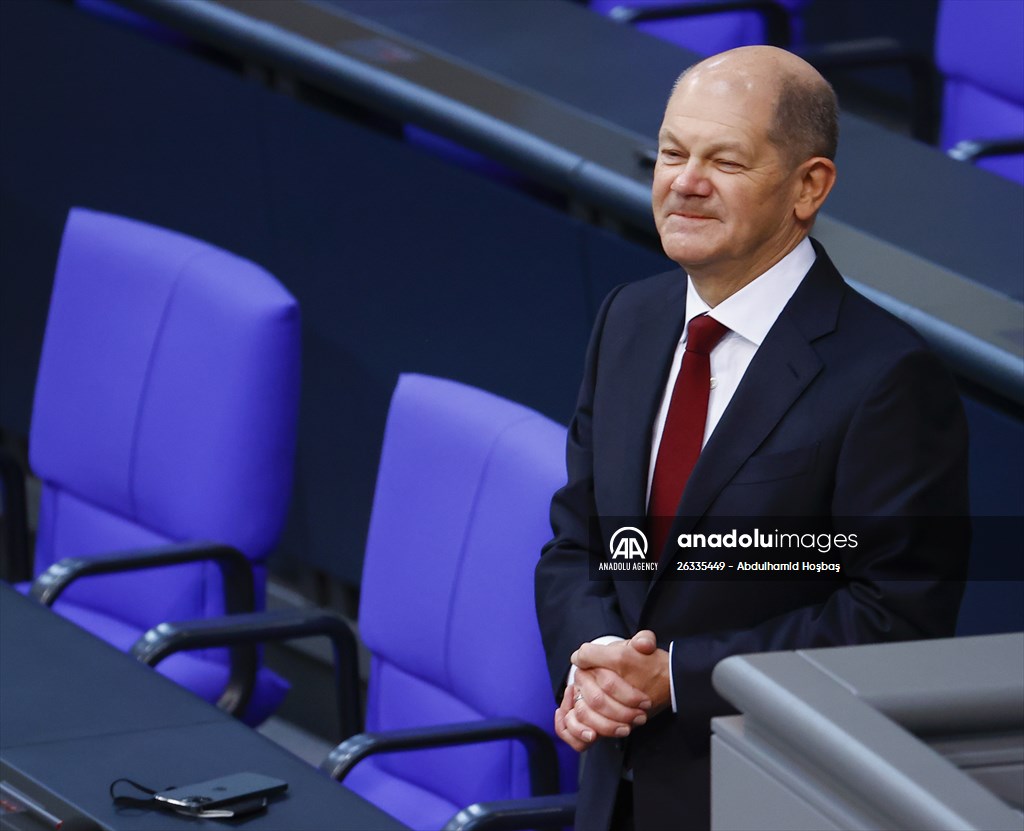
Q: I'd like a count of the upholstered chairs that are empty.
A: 4